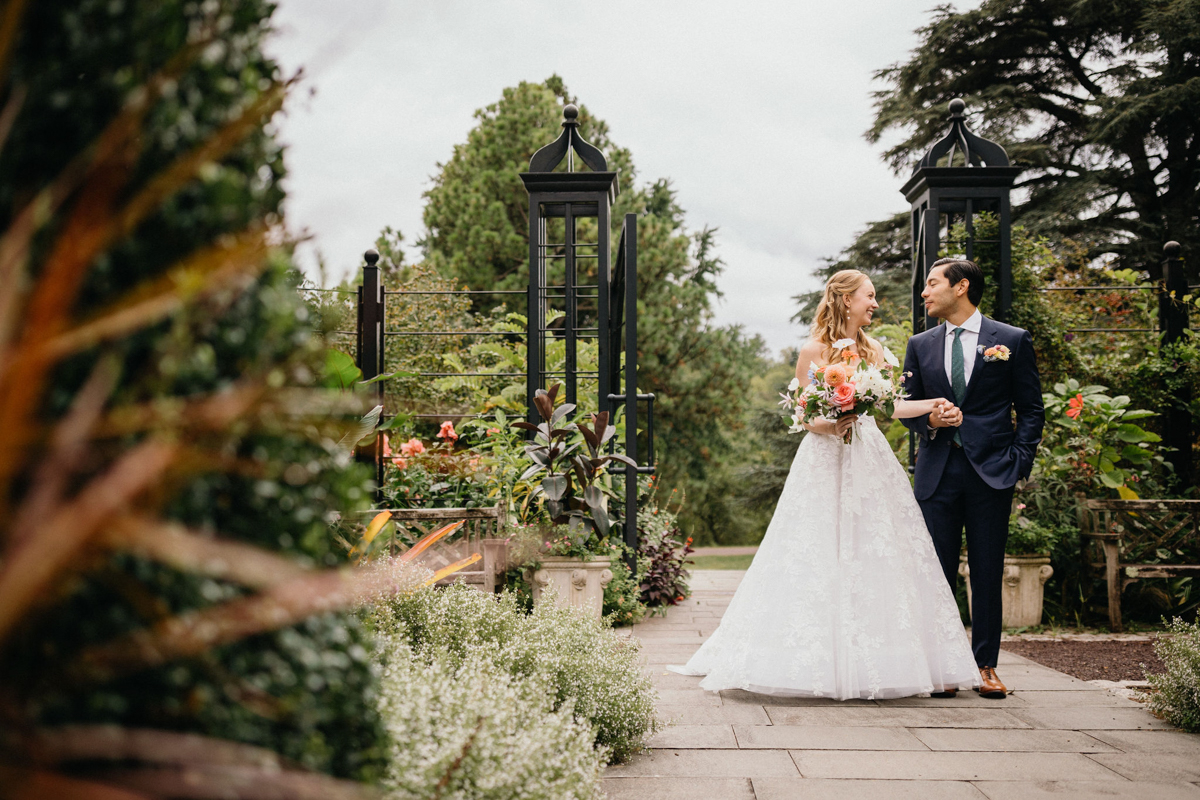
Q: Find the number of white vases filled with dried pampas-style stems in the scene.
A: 0